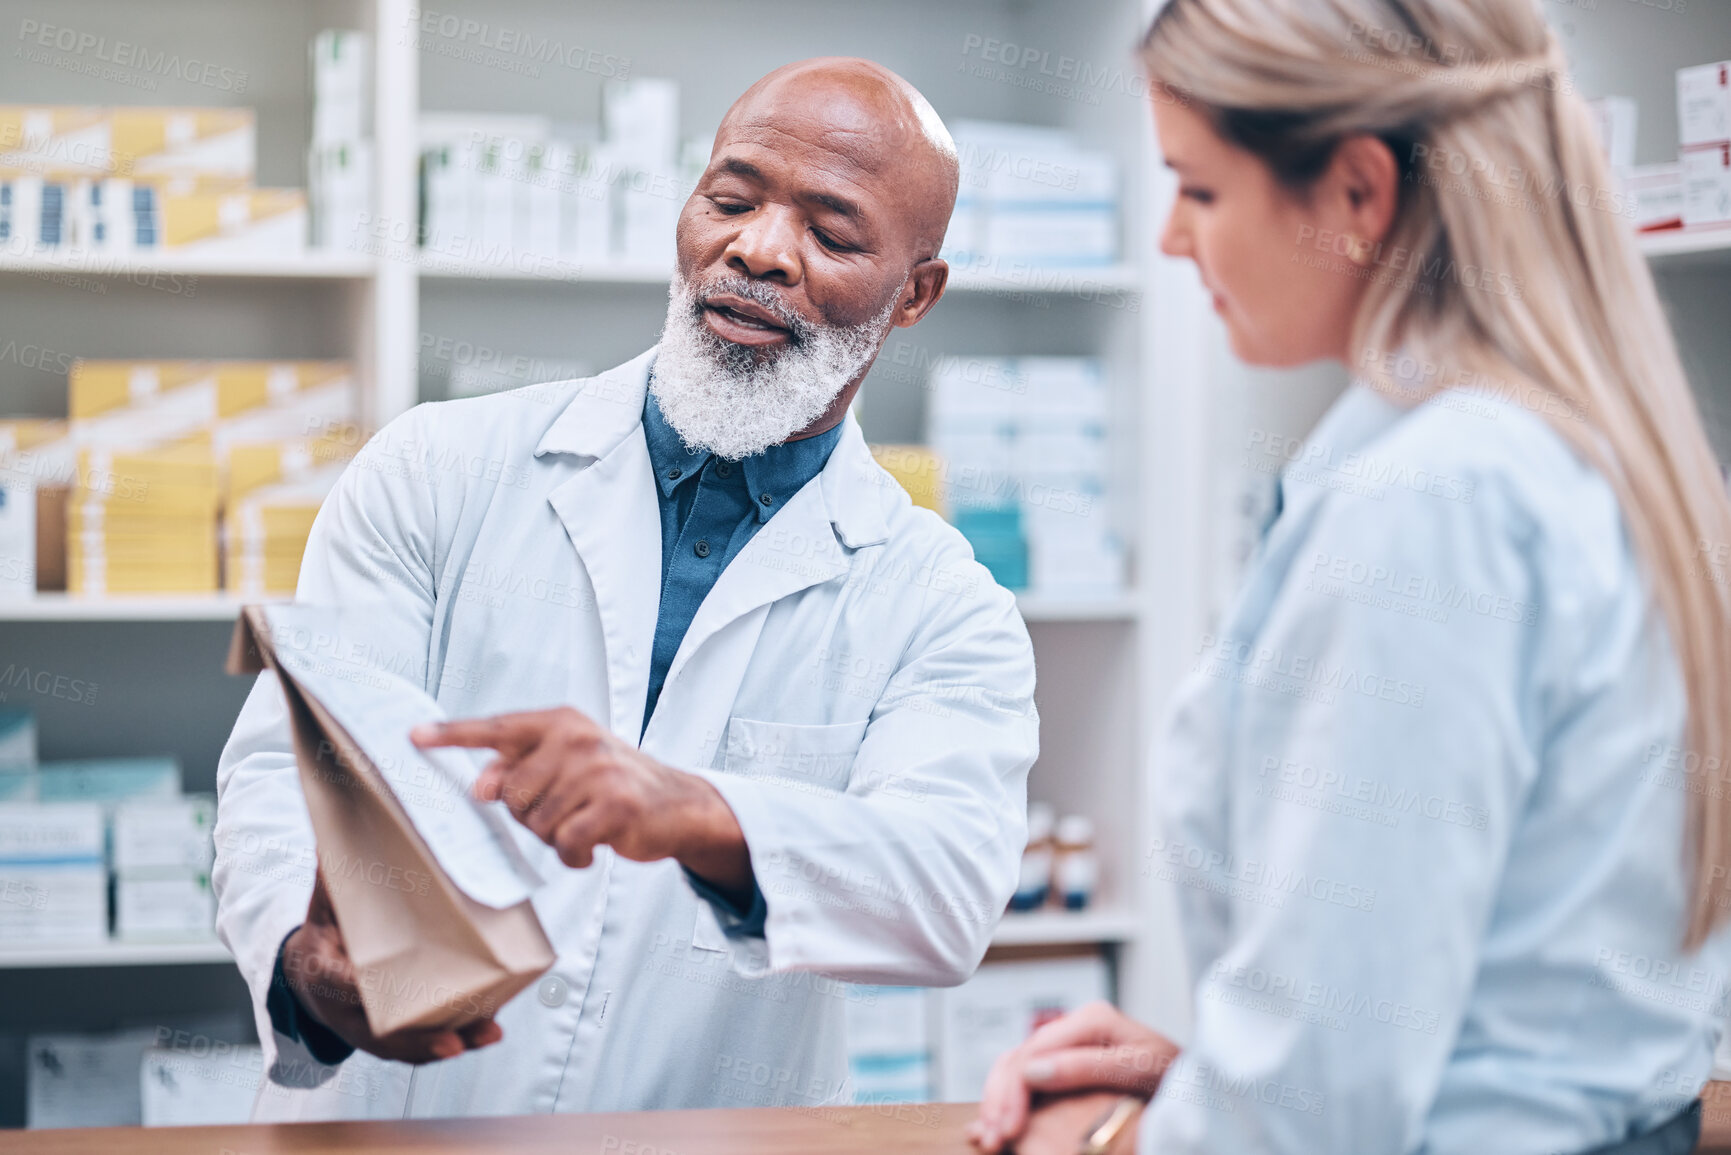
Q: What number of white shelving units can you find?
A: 3